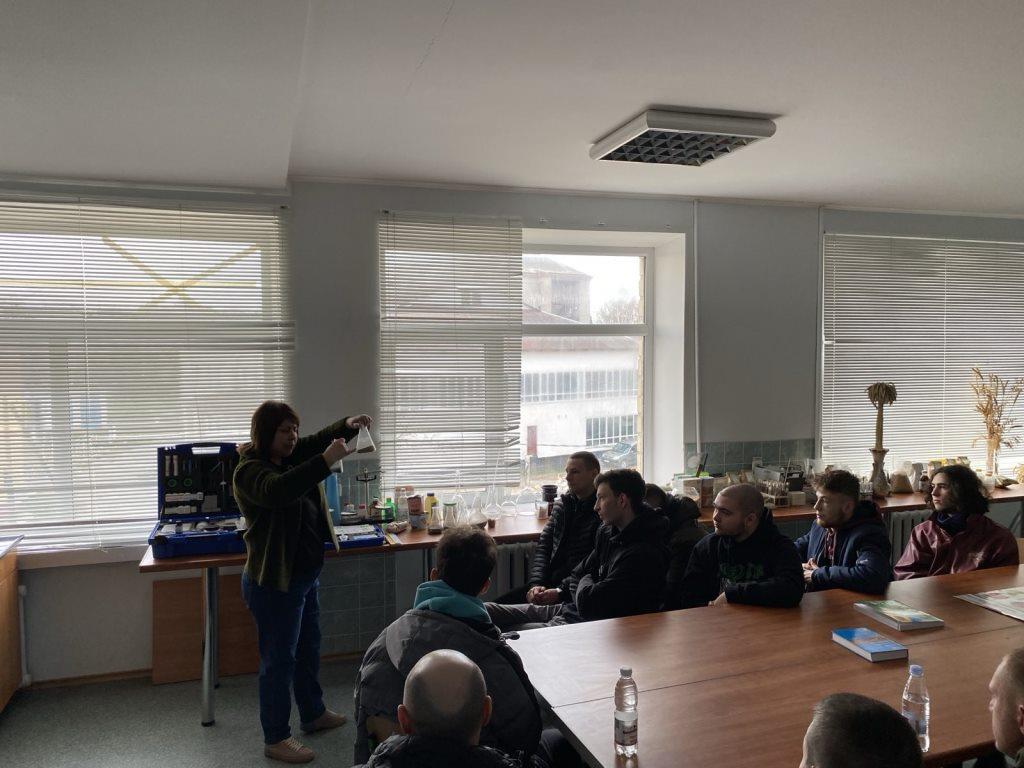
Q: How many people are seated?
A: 10